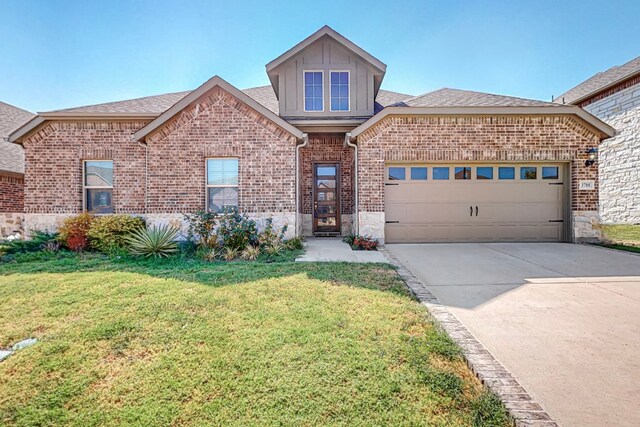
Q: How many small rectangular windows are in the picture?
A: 8